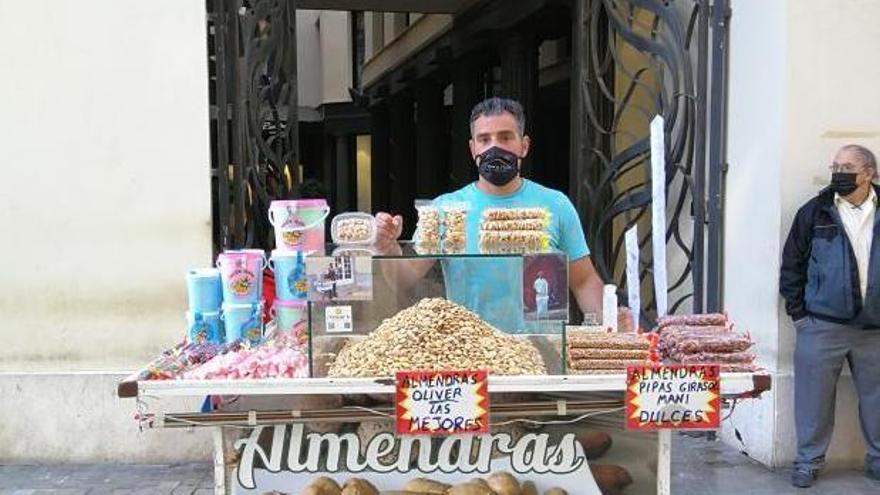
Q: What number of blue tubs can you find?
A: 4